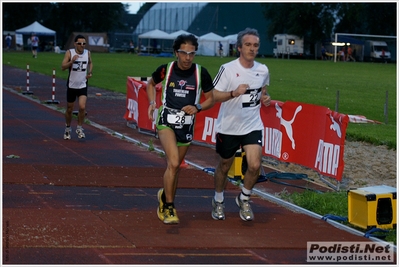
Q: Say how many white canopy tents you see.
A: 5